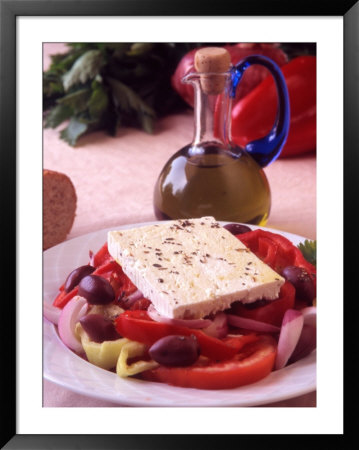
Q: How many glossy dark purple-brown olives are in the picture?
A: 6